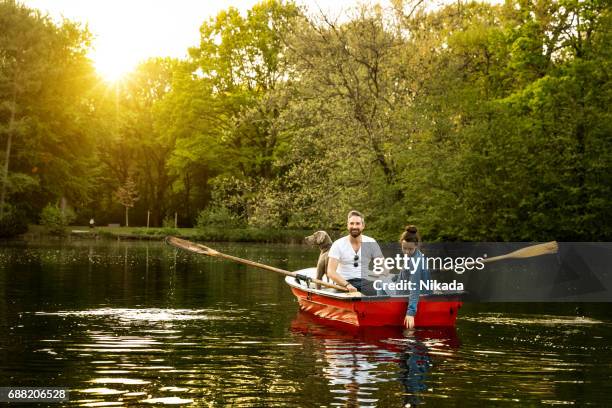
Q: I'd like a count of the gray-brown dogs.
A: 1